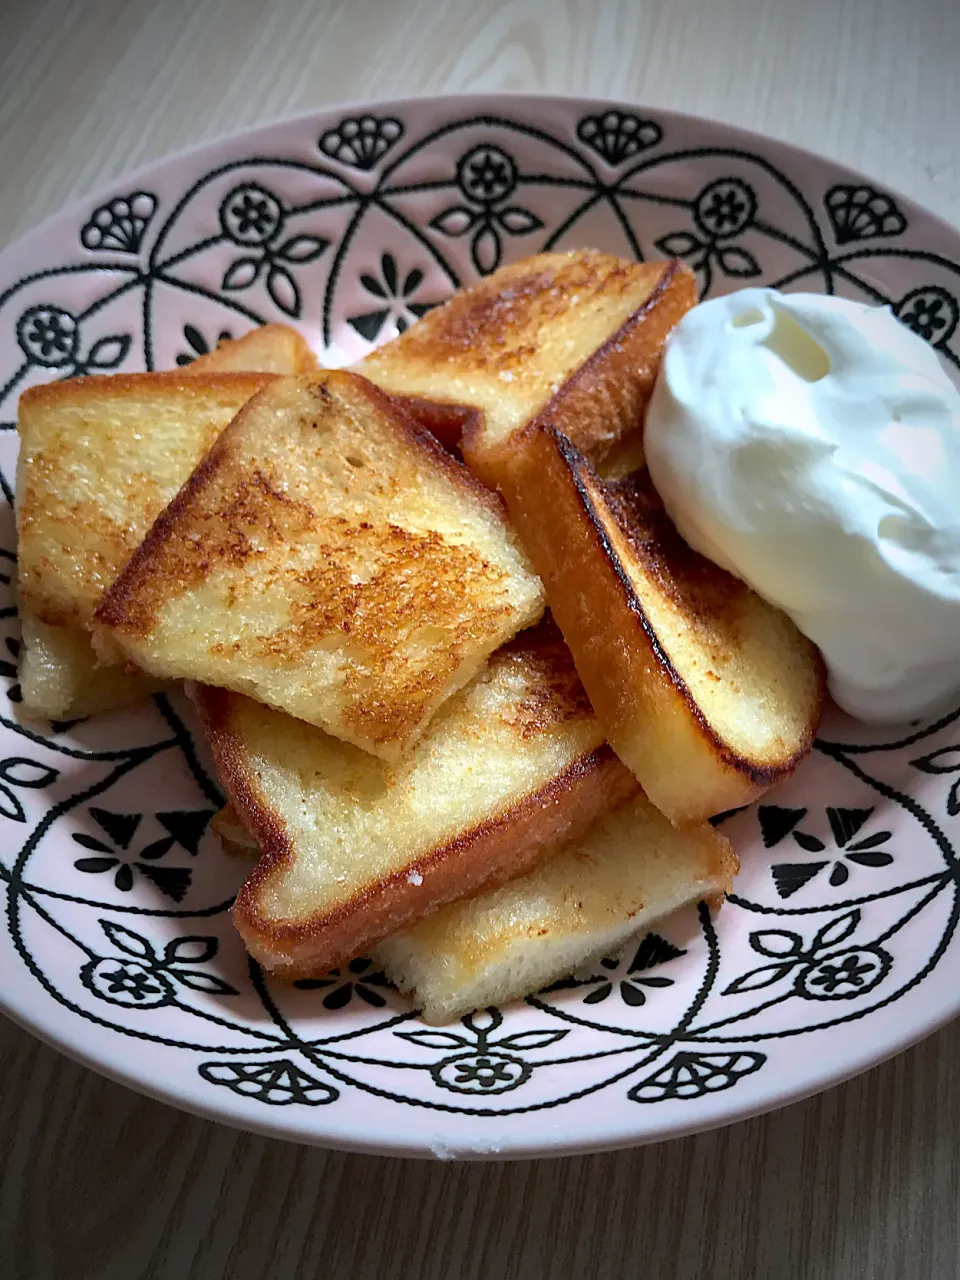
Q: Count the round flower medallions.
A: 8